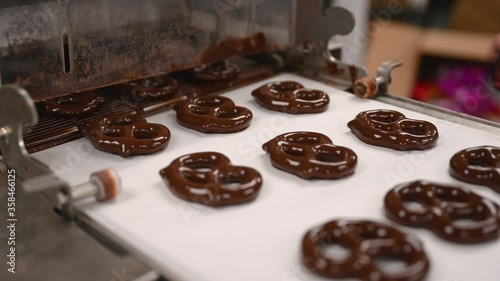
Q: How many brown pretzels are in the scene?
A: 12